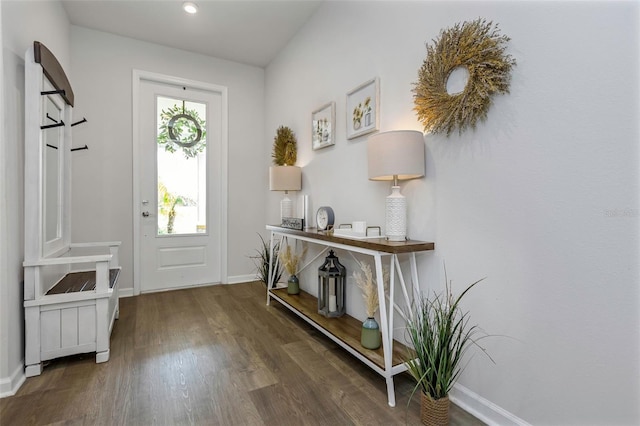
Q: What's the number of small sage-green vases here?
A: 2